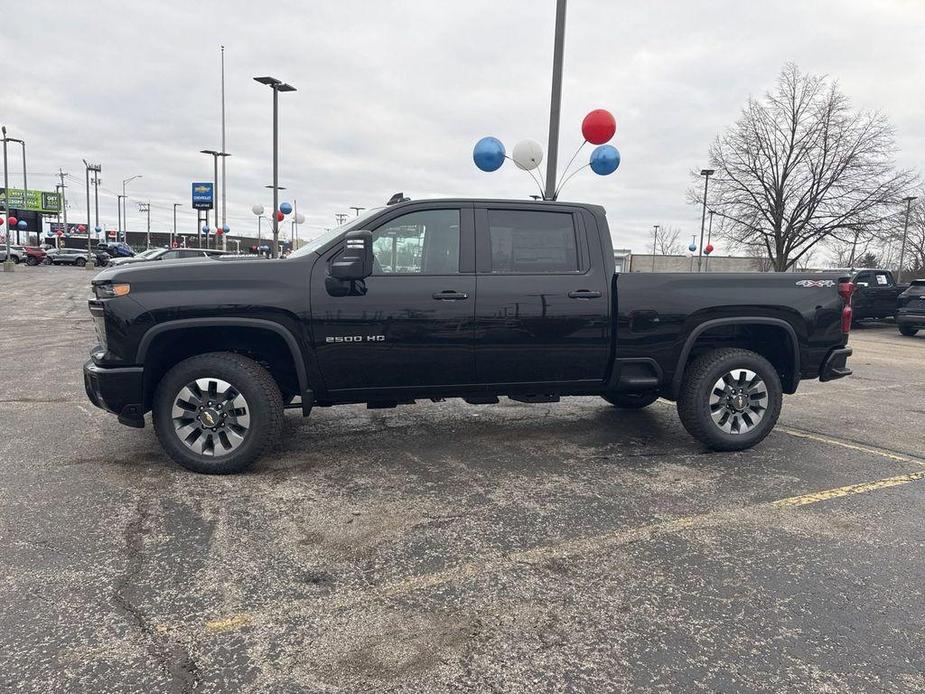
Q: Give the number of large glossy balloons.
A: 4